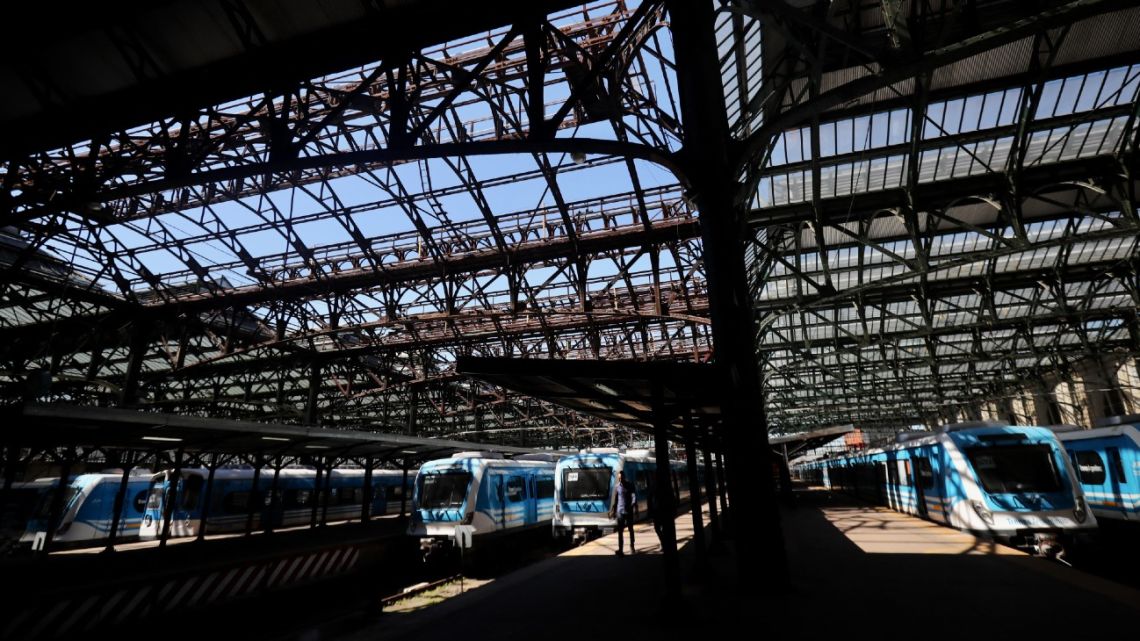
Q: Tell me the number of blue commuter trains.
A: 7